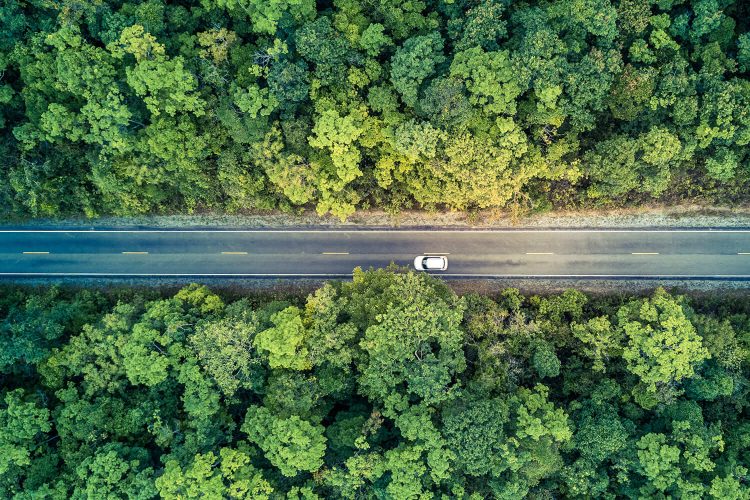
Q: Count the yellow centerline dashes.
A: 8